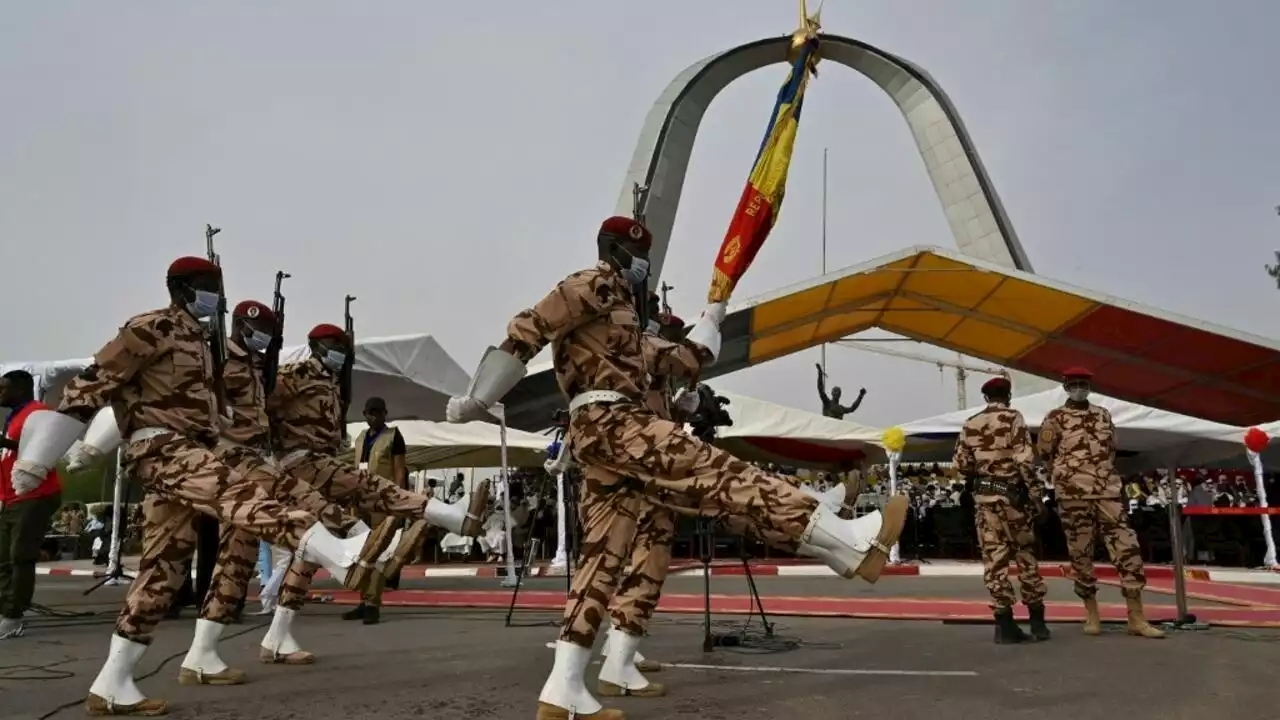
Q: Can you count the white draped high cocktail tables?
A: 0